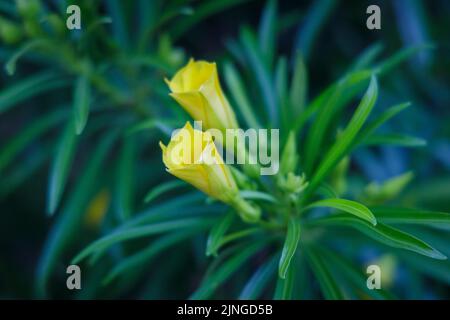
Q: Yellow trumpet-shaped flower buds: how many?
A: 2